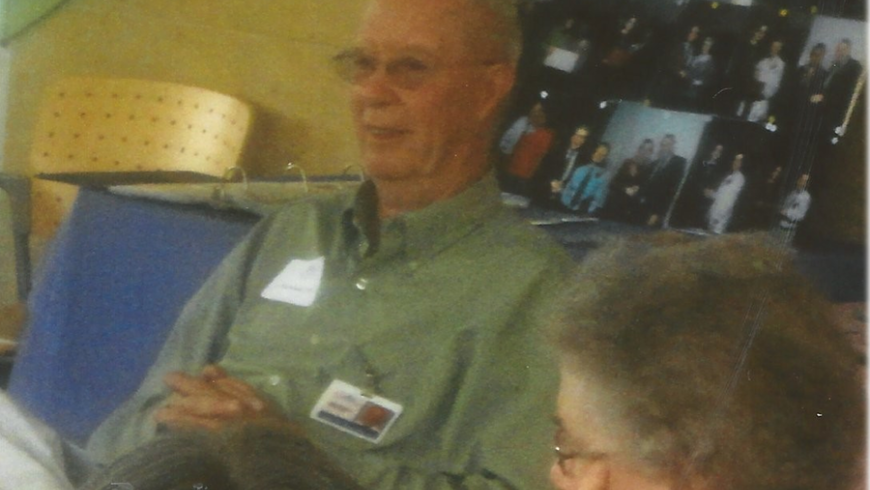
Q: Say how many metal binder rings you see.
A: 3